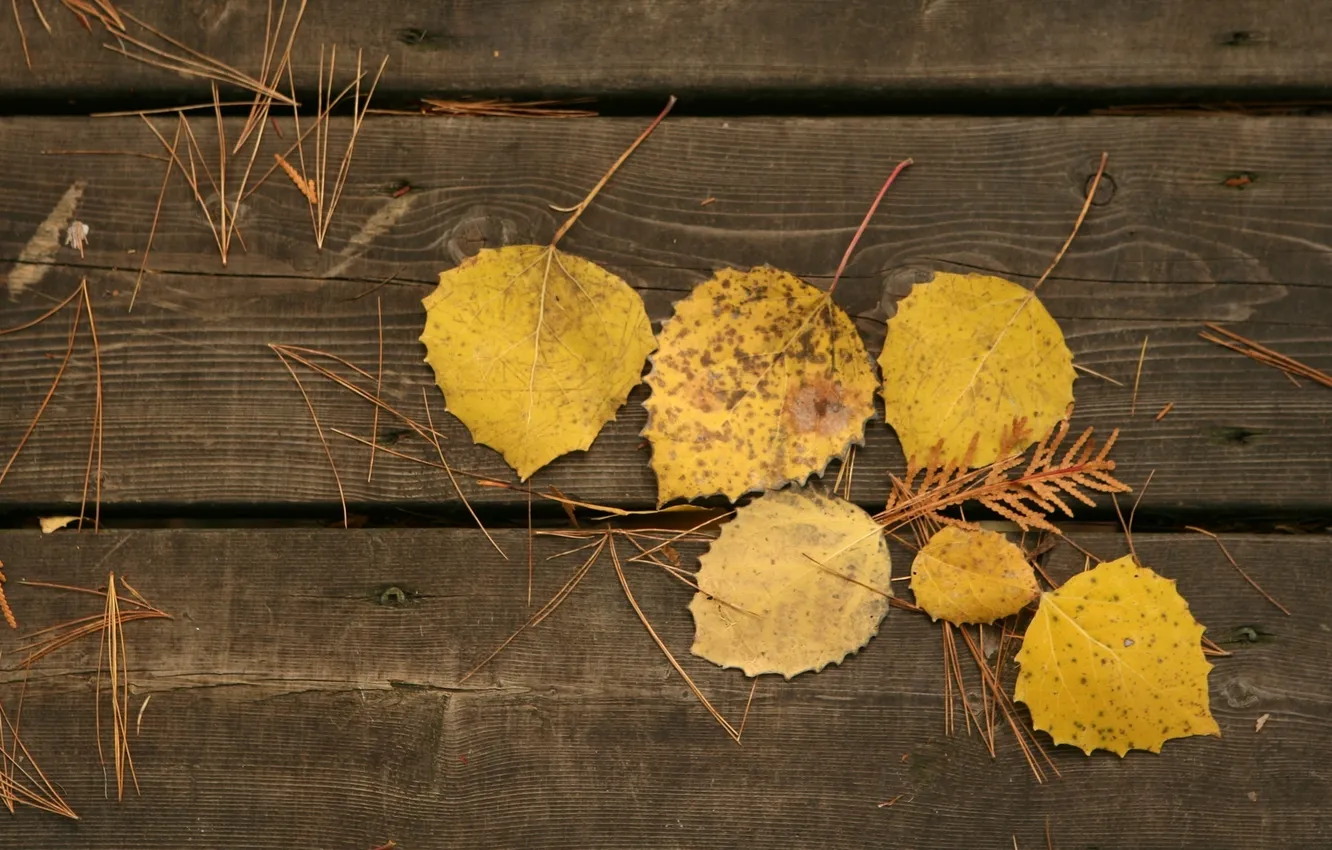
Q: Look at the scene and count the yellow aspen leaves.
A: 6